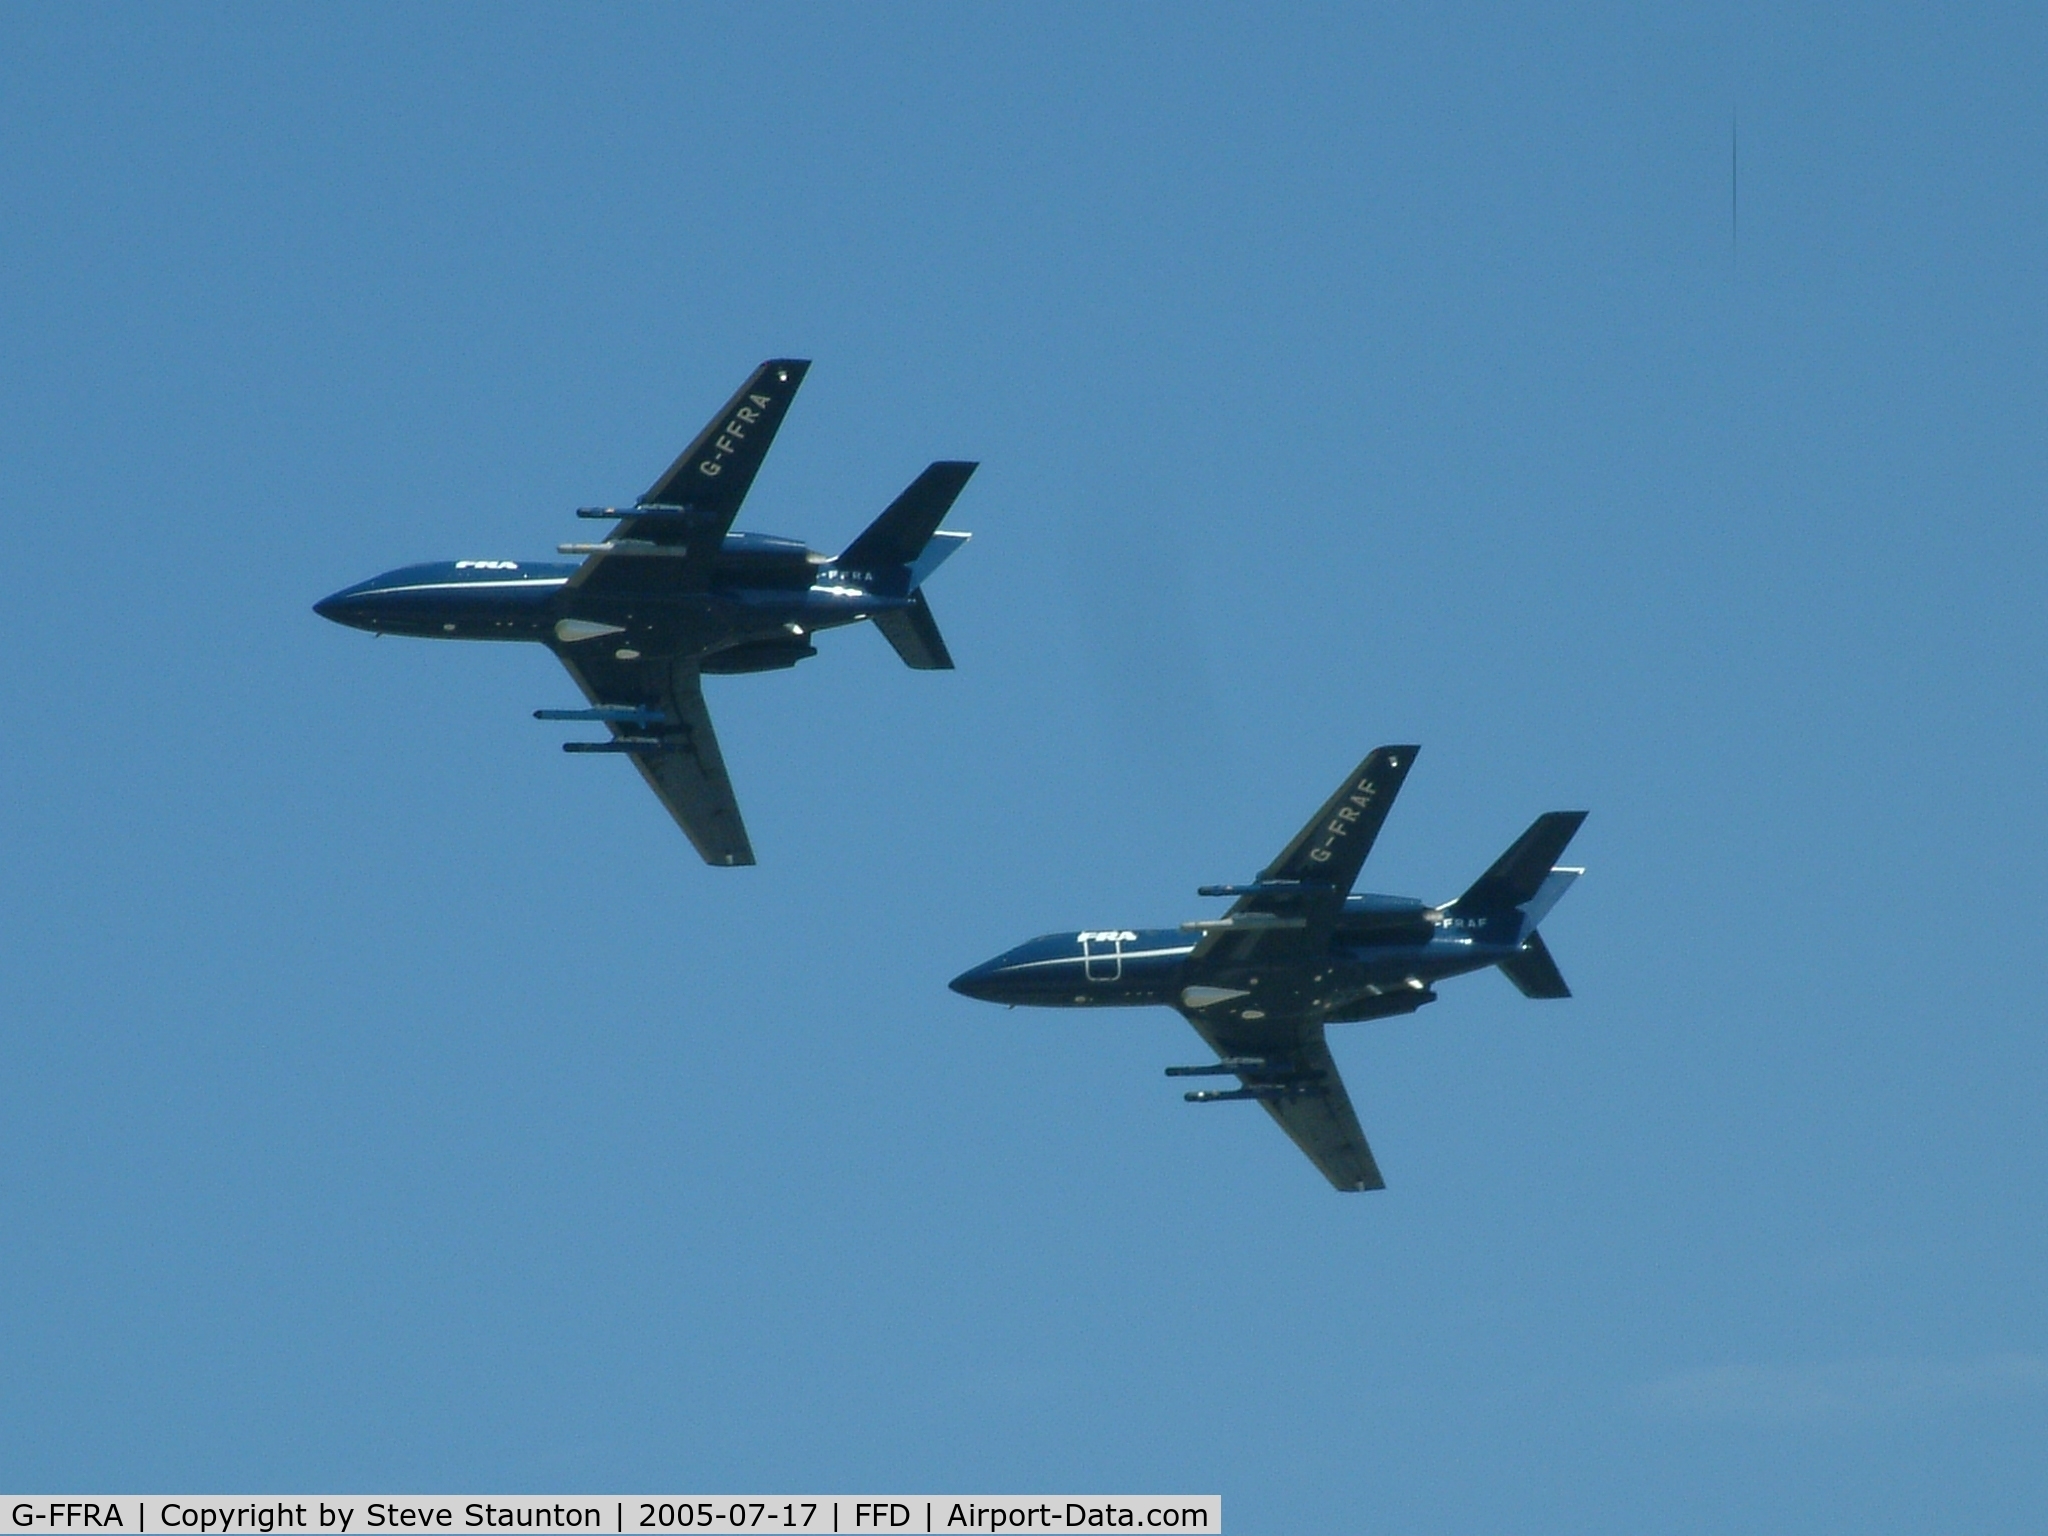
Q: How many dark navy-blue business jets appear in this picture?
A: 2